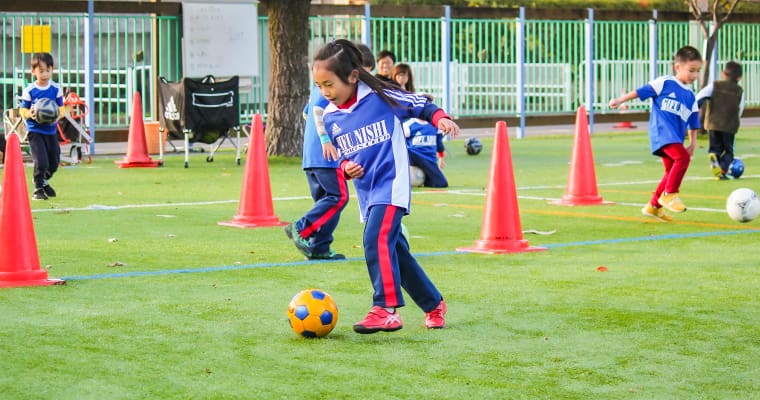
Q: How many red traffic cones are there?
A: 5